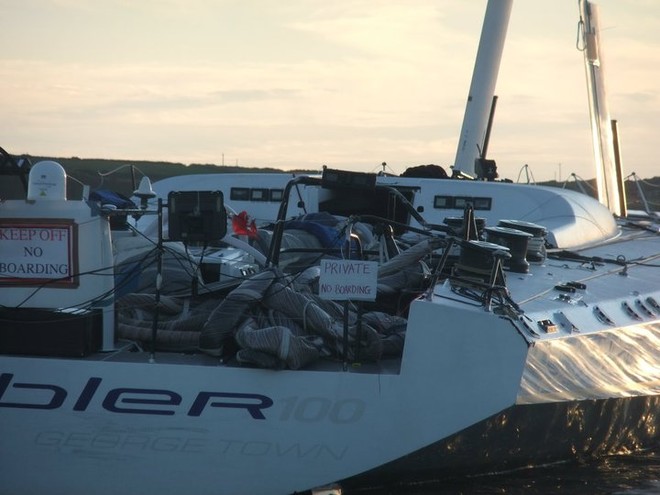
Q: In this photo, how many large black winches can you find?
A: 4